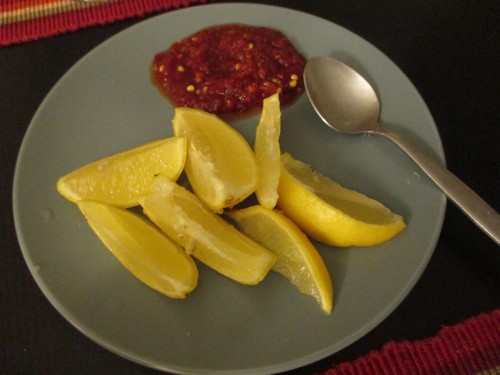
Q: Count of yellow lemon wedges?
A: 7